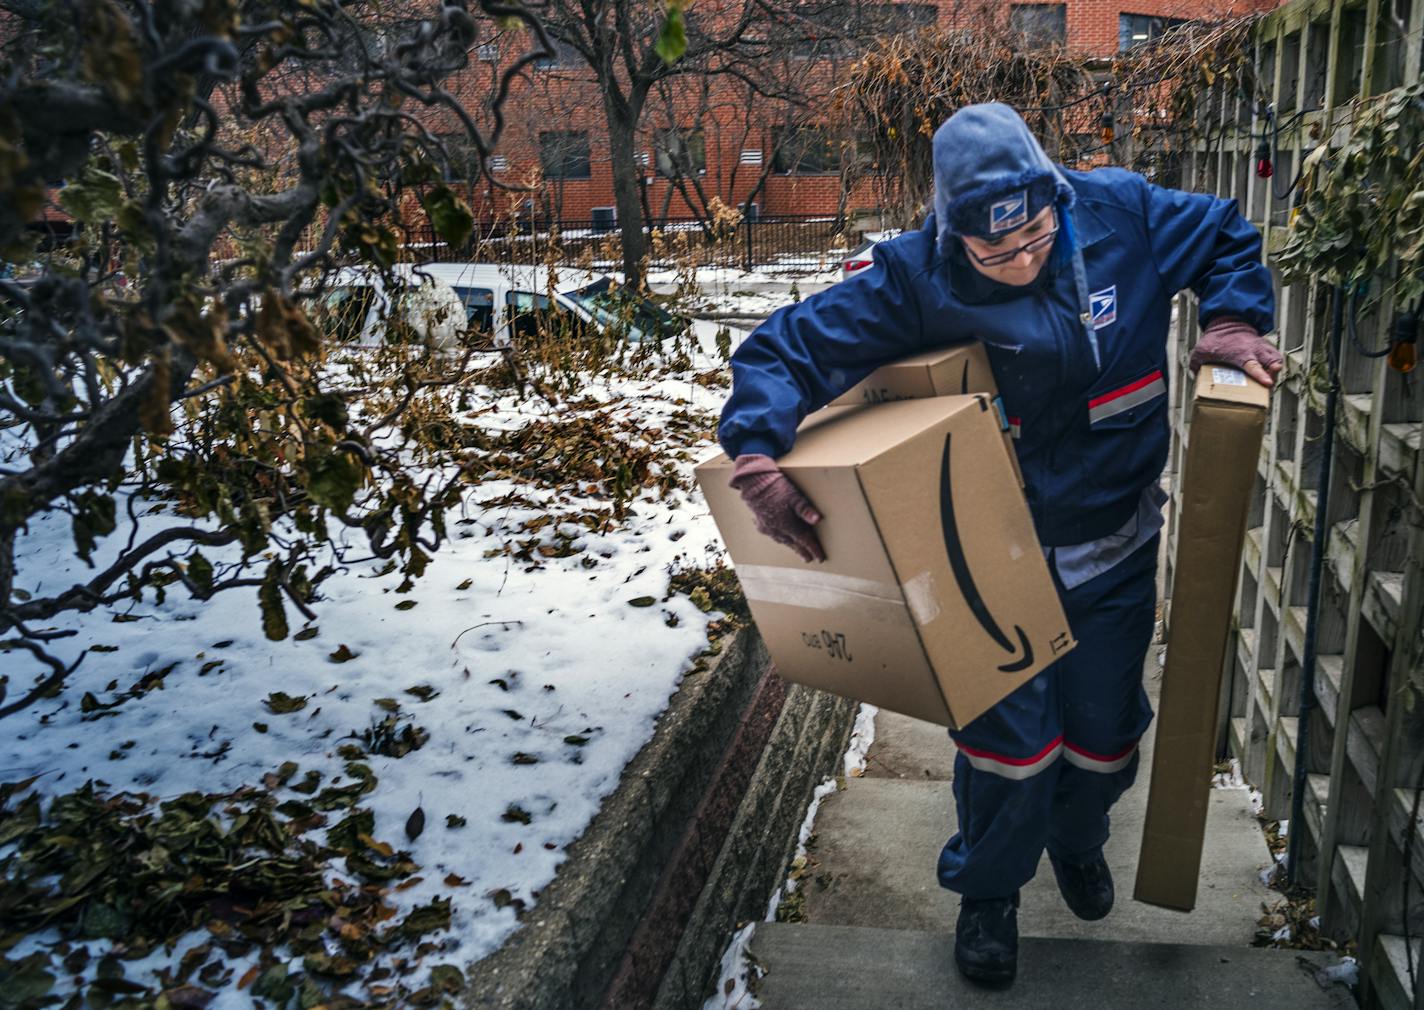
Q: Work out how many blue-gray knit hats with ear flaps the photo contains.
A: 1